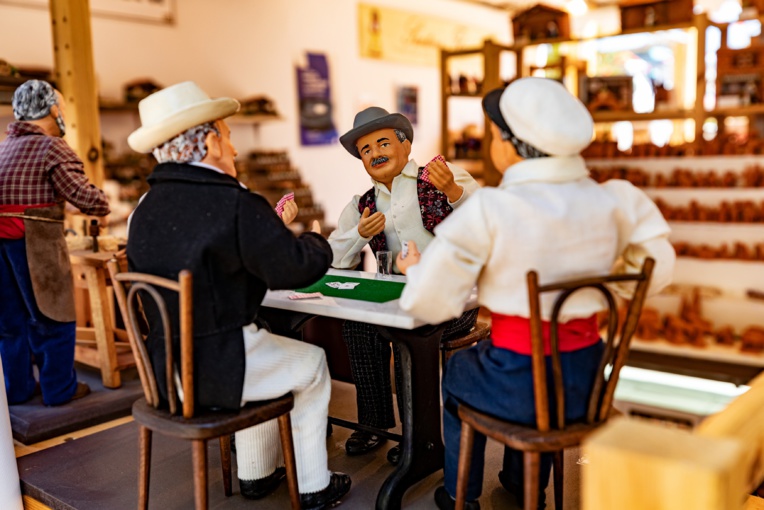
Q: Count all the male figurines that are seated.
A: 3